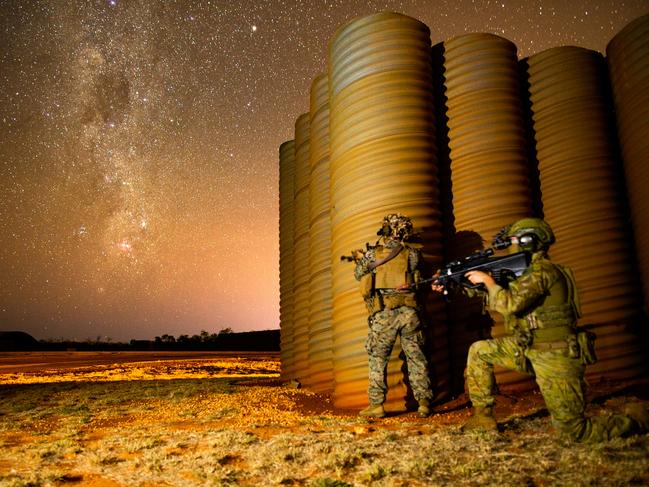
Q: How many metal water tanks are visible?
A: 7